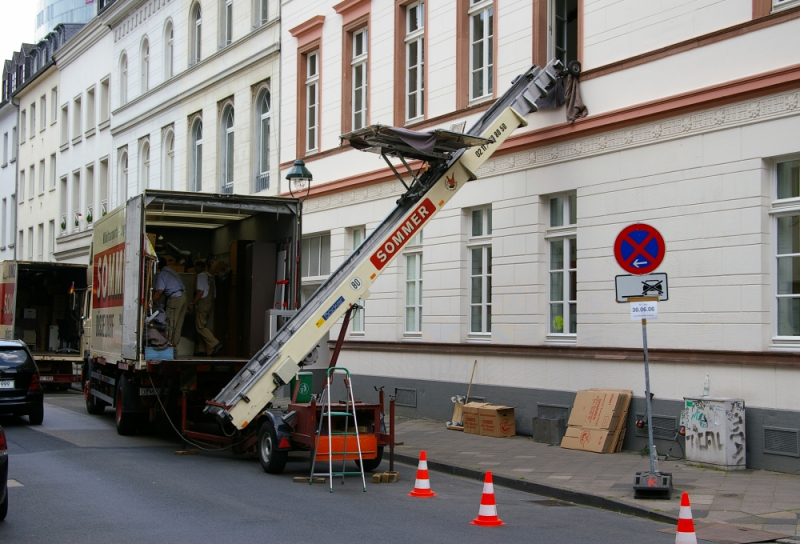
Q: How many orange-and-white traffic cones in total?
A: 3